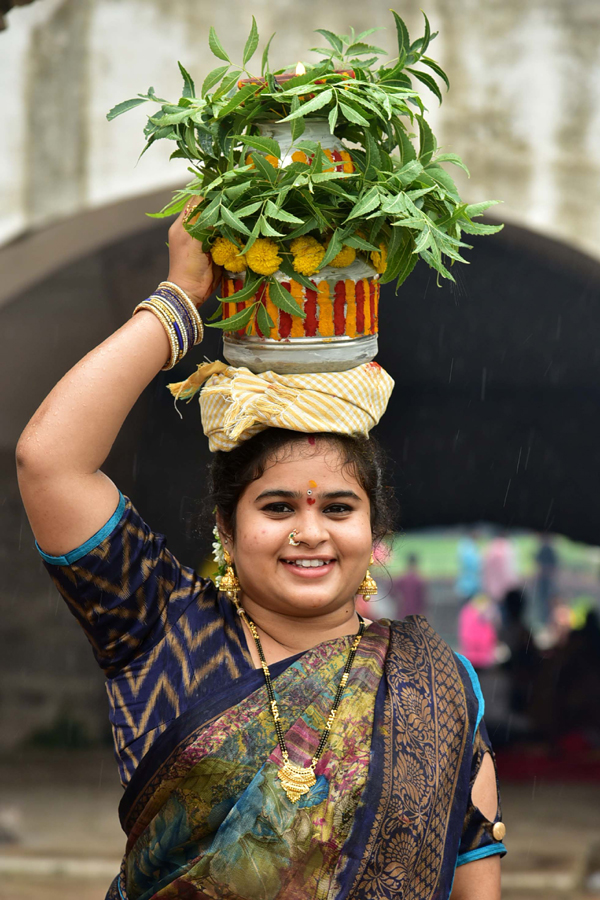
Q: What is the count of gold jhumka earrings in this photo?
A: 2